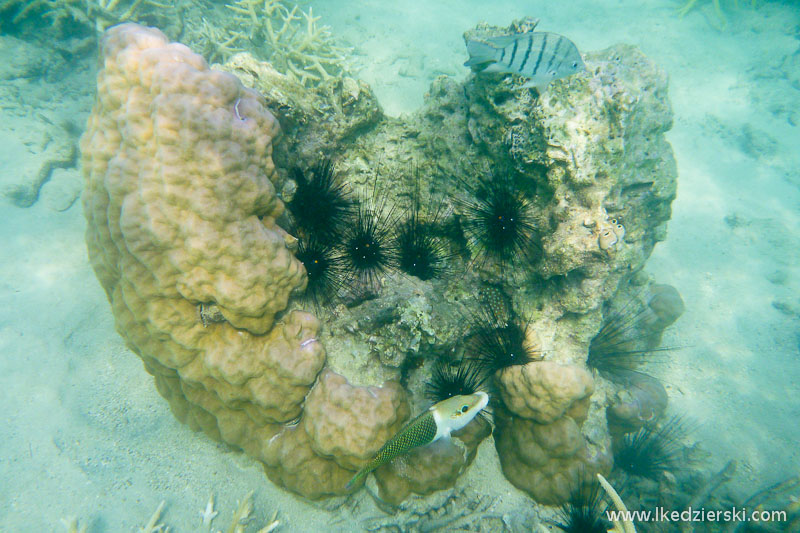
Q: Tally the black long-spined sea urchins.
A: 10